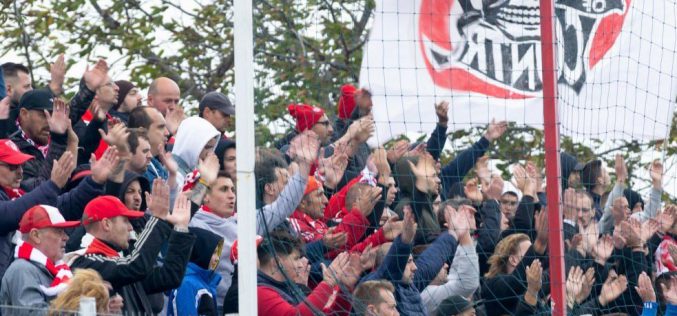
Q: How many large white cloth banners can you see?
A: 1